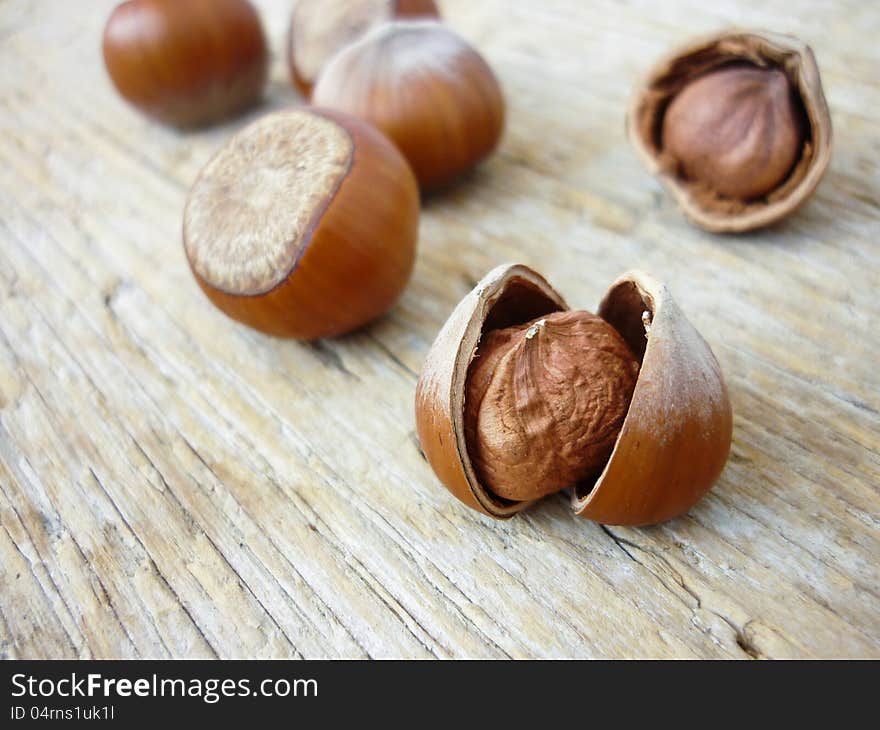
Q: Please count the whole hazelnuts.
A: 4